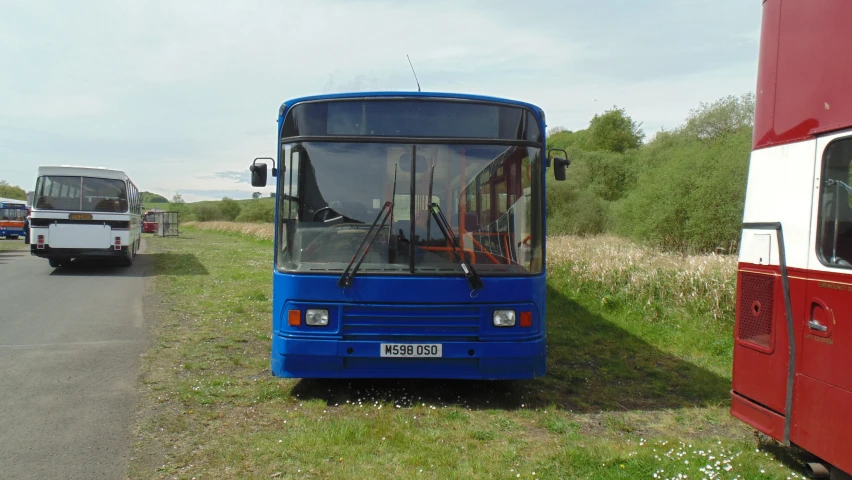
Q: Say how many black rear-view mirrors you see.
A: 2